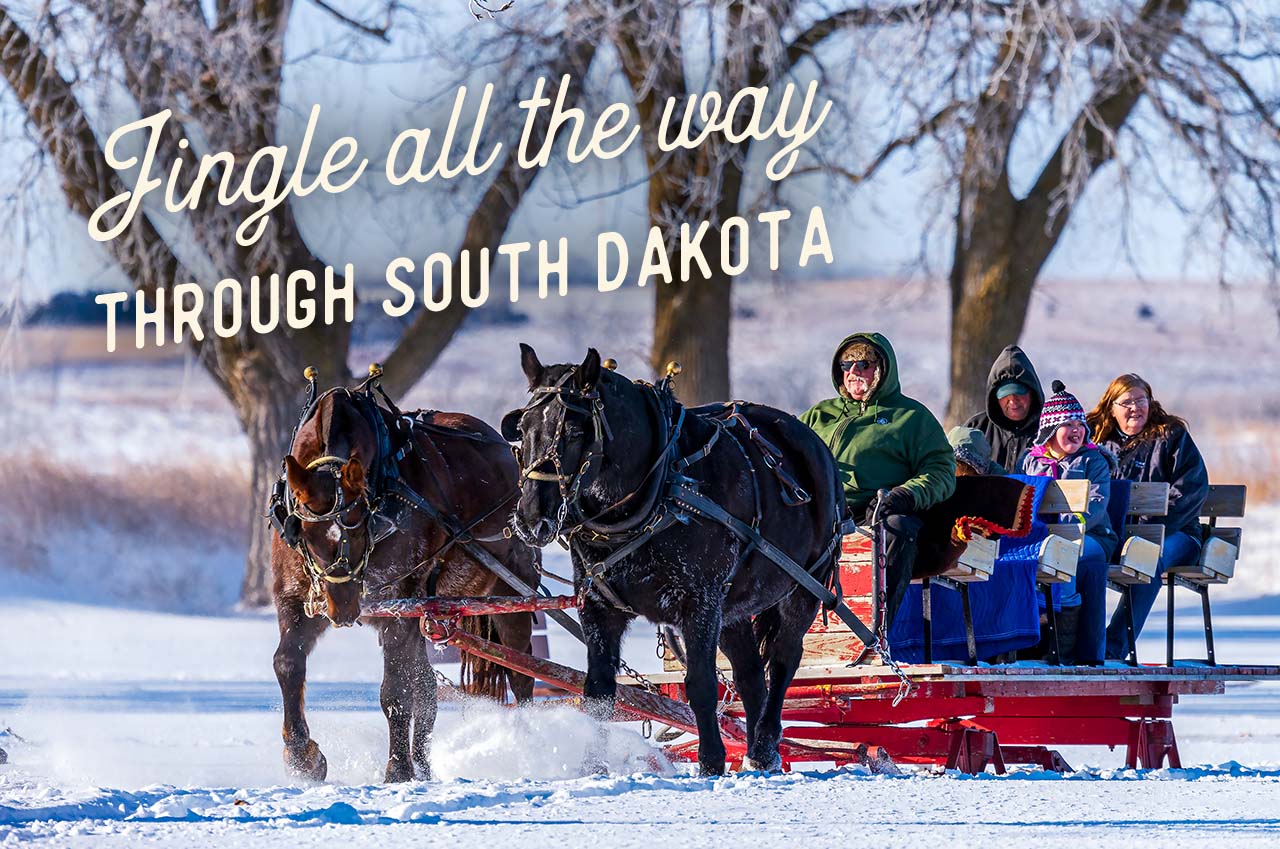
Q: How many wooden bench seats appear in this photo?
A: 4